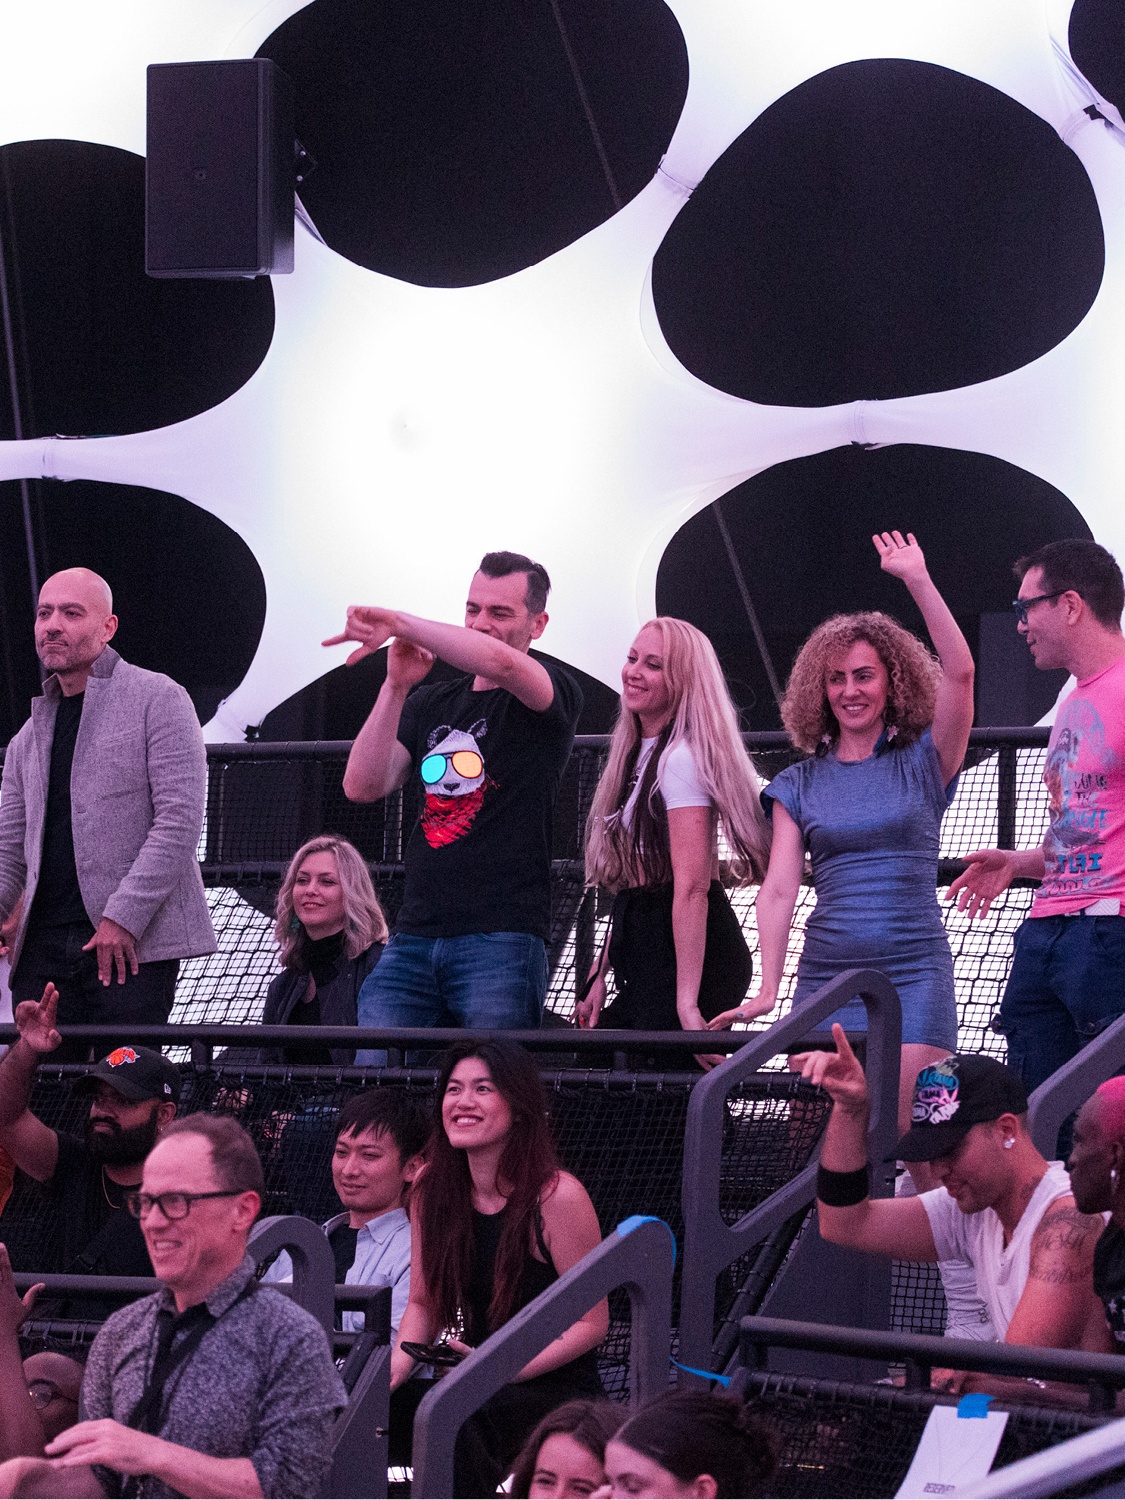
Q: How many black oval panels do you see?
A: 7